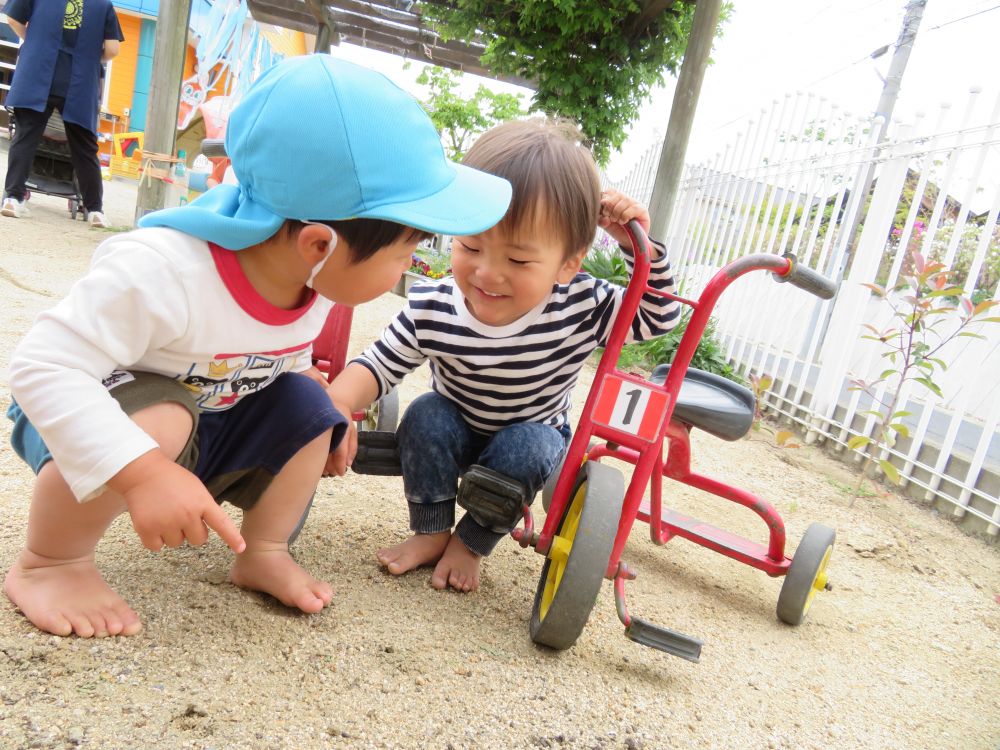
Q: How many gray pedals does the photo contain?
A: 3